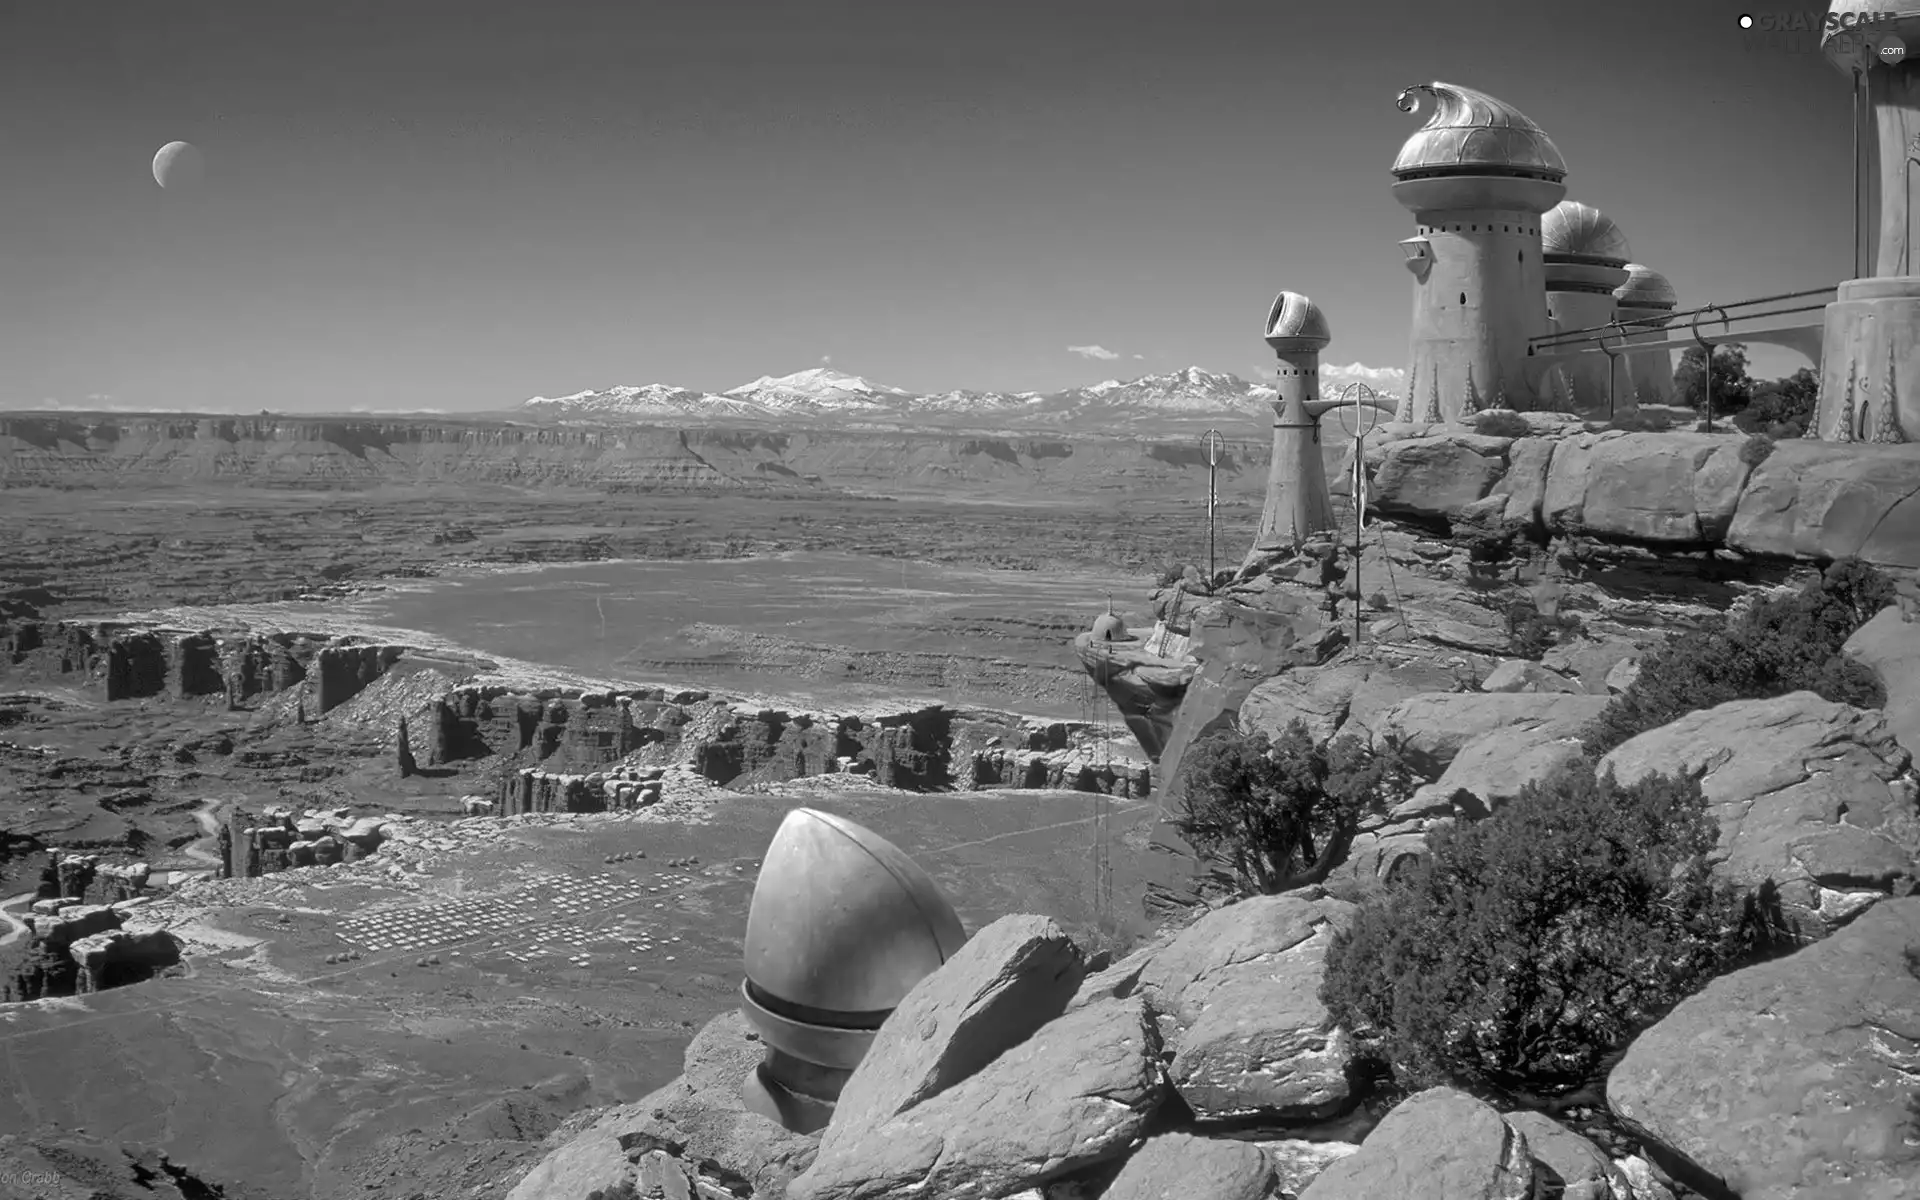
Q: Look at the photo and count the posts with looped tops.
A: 4